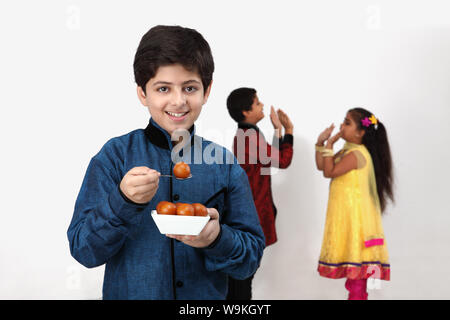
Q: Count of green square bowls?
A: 0